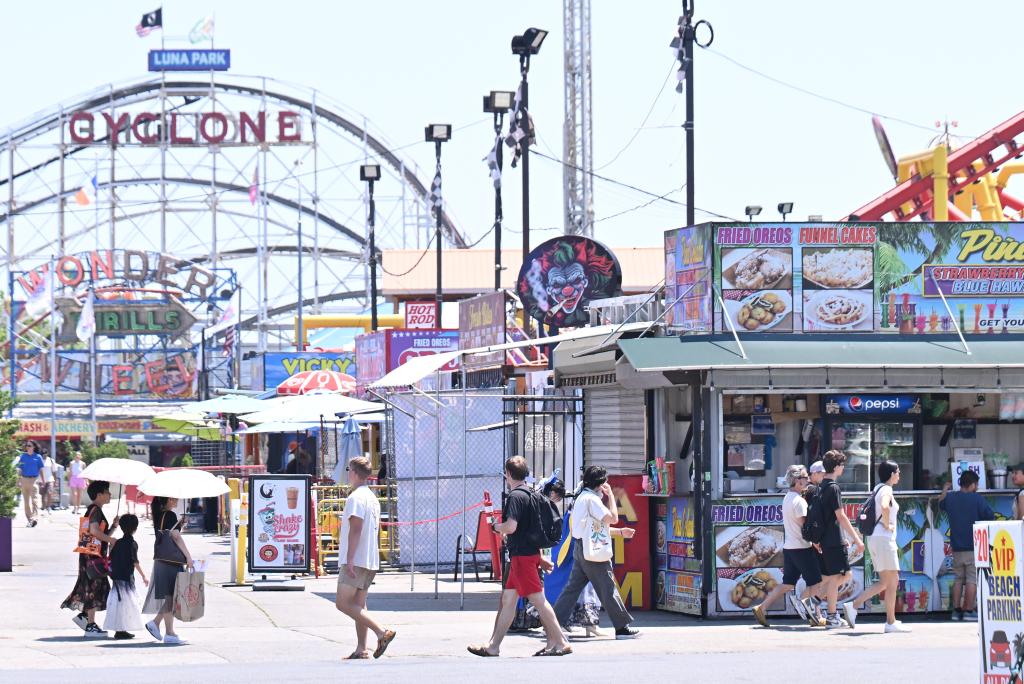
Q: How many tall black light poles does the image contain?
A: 5